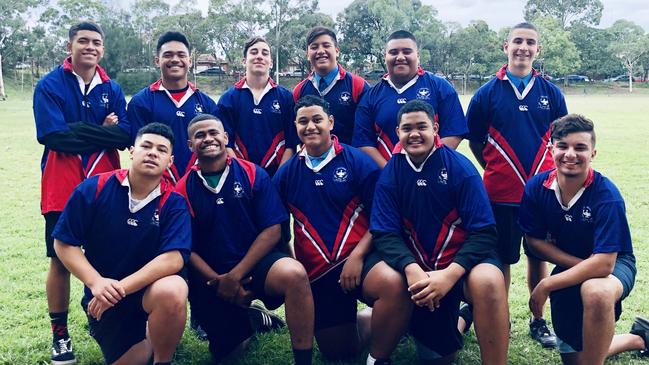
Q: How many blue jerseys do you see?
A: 11